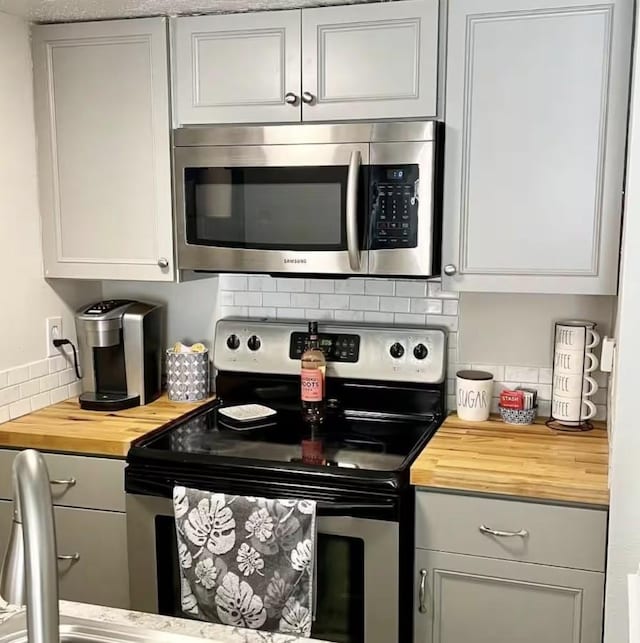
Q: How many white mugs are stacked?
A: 4